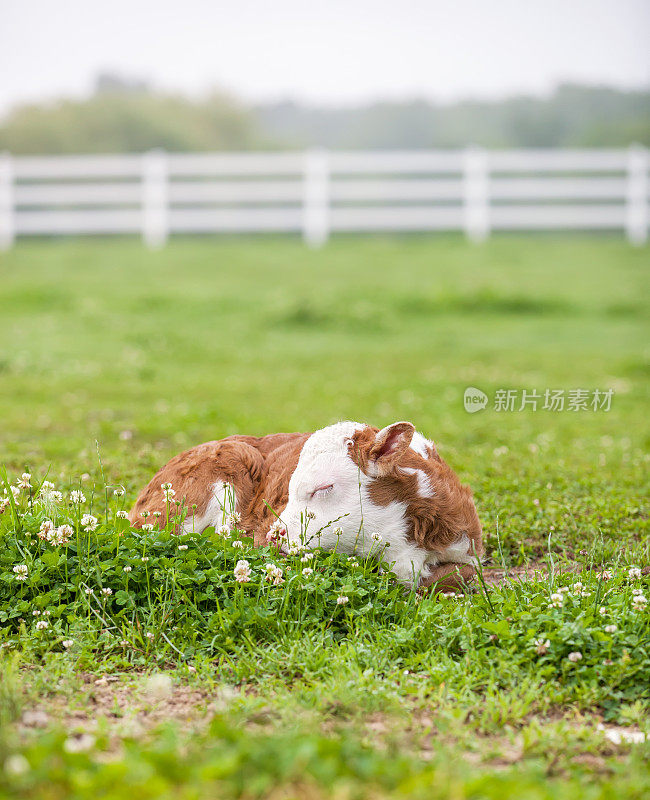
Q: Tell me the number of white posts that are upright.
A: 5